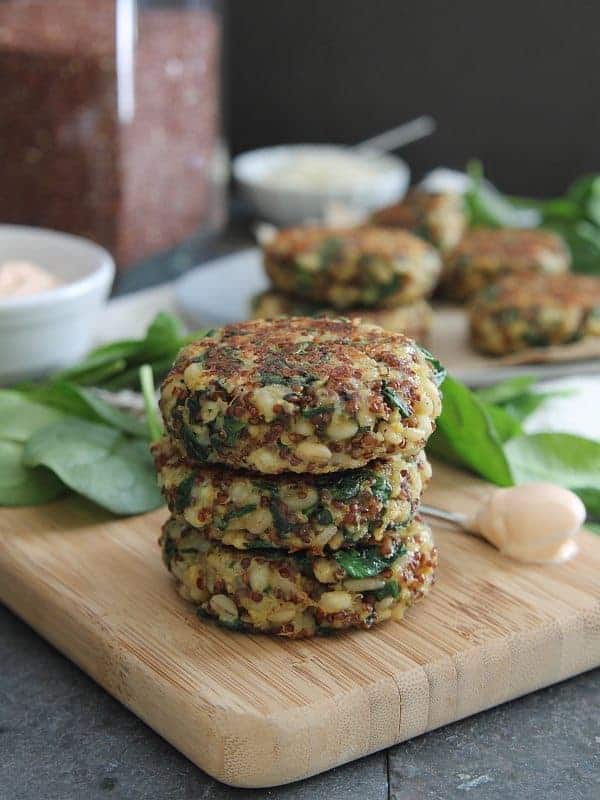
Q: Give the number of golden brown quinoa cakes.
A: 8